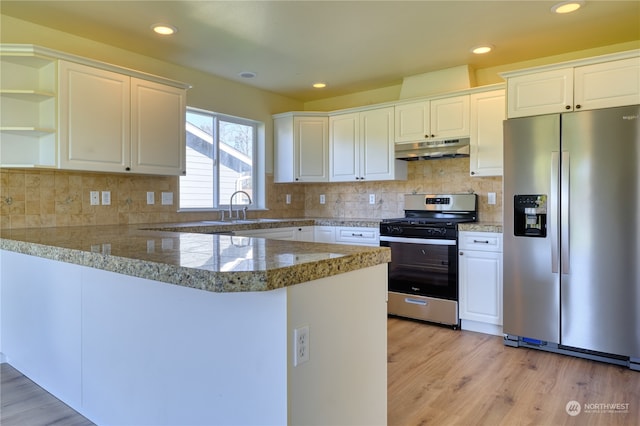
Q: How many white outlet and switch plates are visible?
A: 9